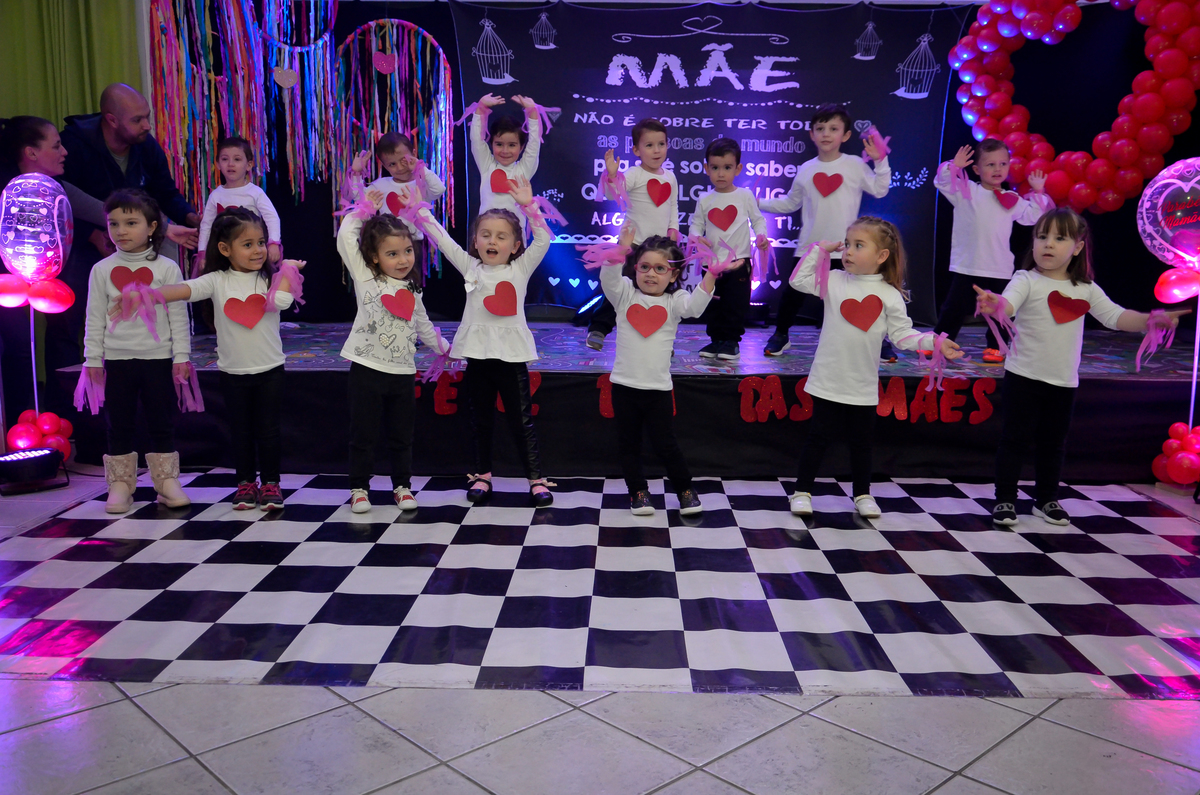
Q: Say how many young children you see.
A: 14